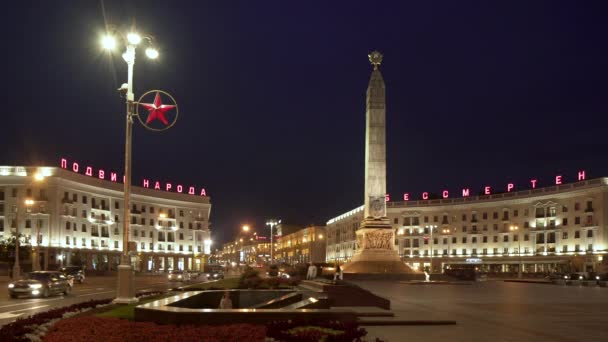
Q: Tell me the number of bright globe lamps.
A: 3